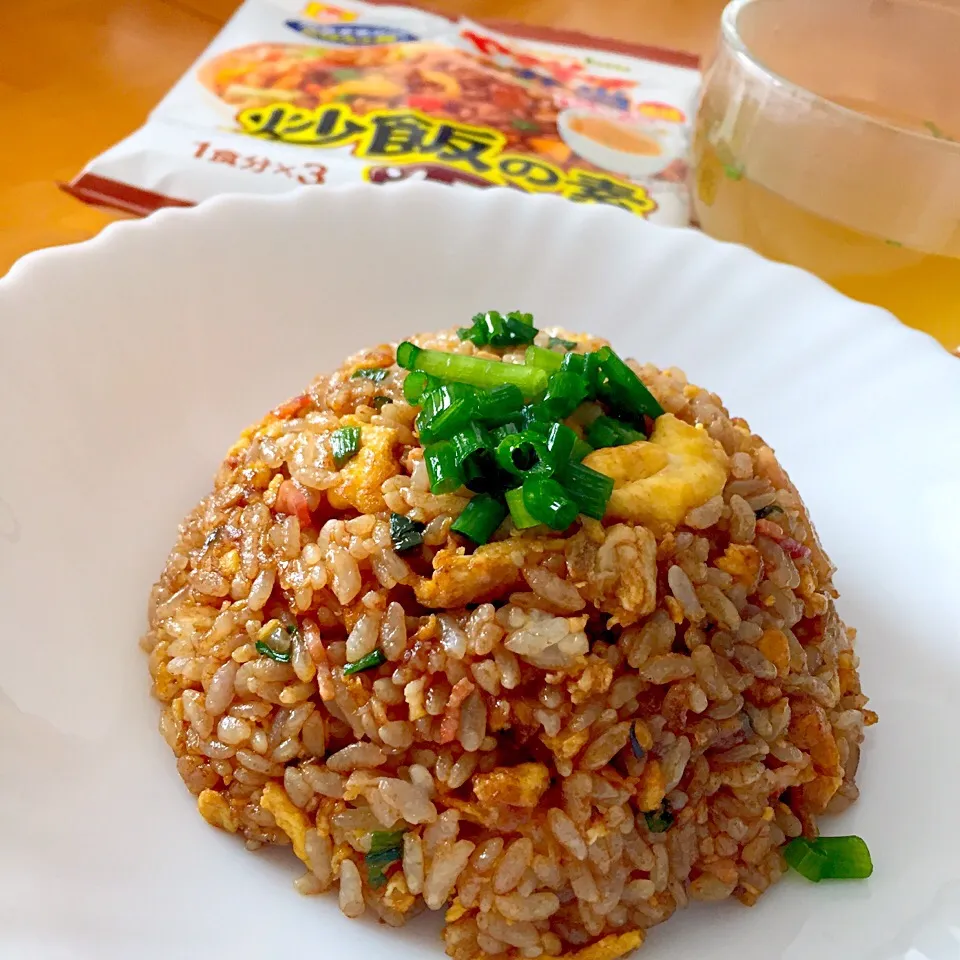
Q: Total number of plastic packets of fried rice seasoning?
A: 1